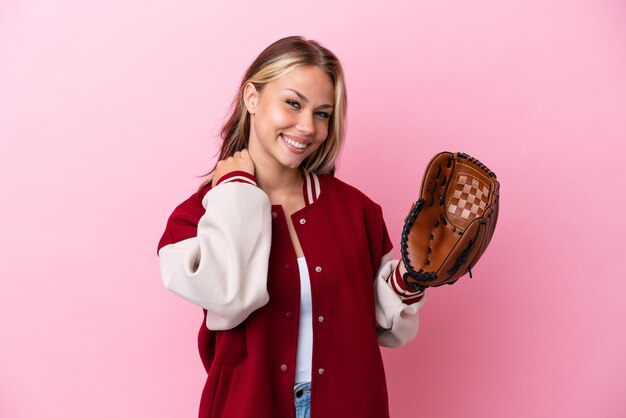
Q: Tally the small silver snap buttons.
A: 4